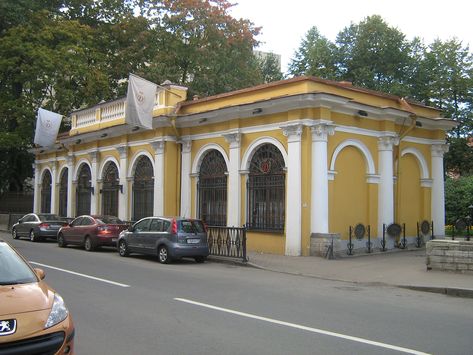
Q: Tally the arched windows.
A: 7